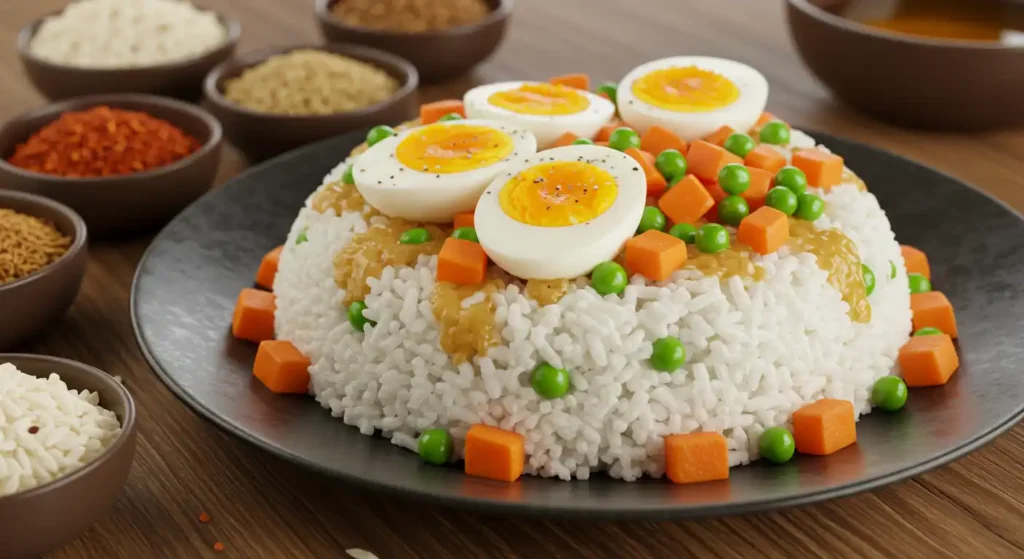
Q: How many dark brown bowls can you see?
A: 7